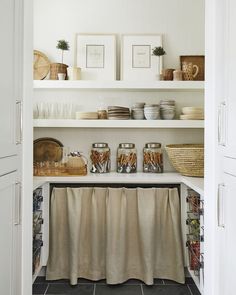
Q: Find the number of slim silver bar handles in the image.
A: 4